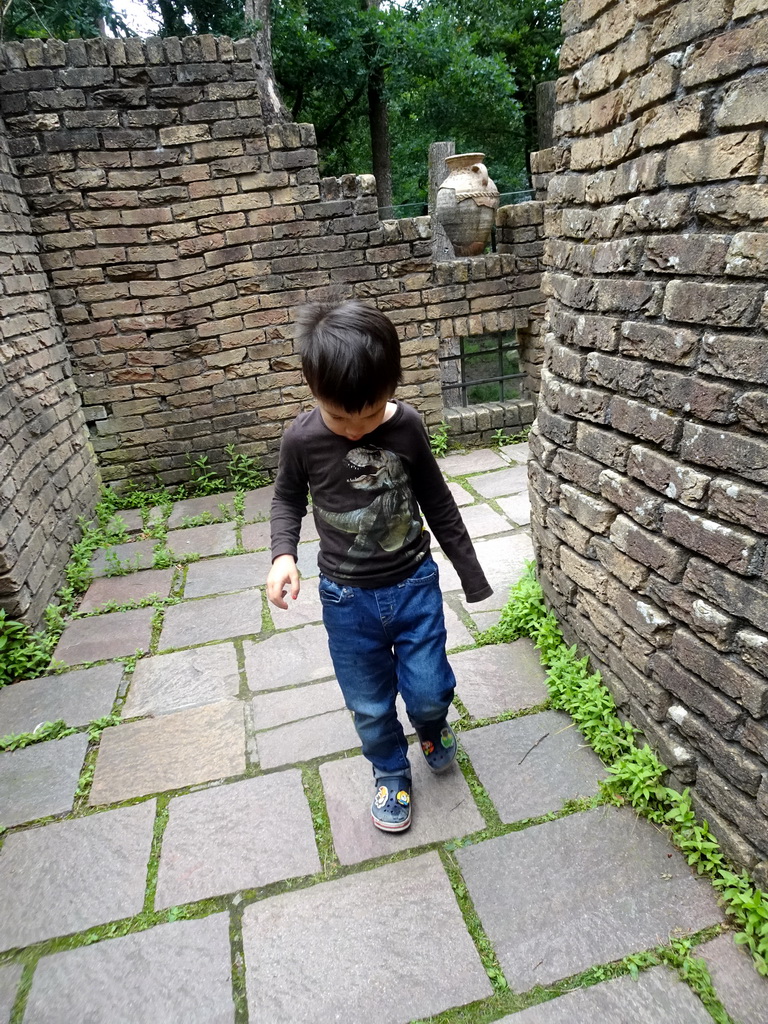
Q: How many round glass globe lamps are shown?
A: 0